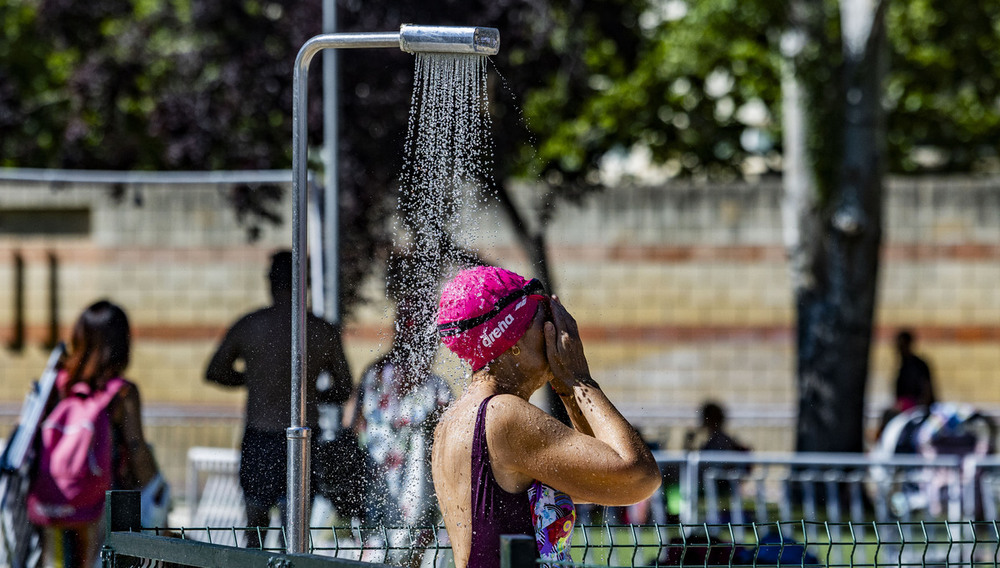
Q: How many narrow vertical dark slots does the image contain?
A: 2